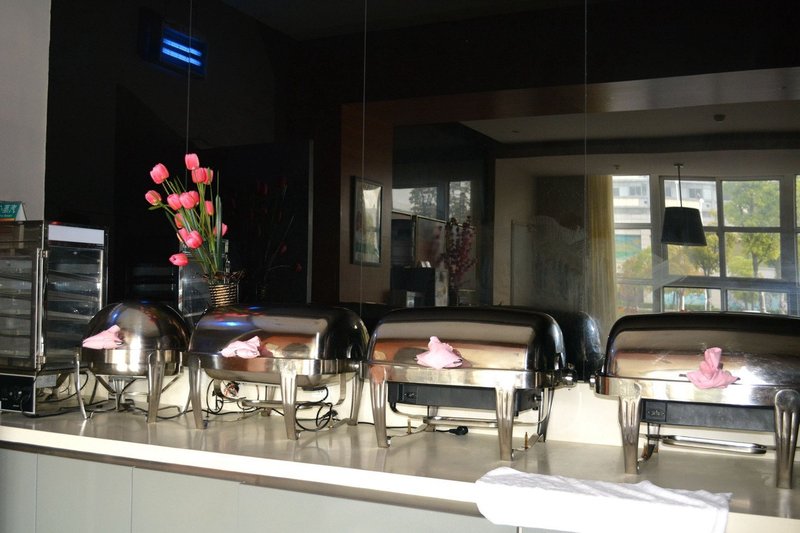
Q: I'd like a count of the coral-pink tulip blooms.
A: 14